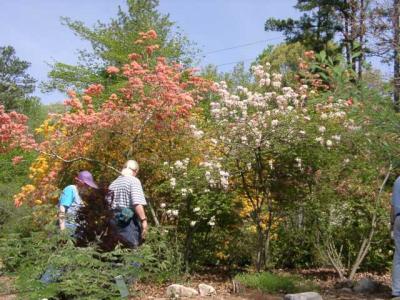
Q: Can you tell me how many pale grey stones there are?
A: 3